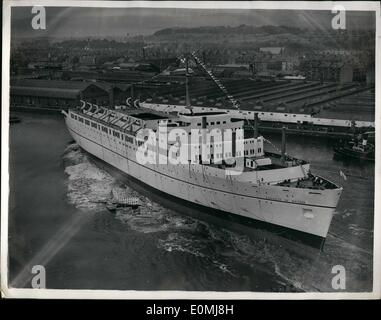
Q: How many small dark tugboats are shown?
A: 1